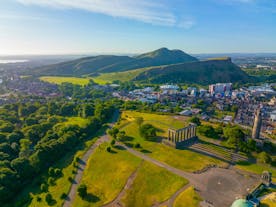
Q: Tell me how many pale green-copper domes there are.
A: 1